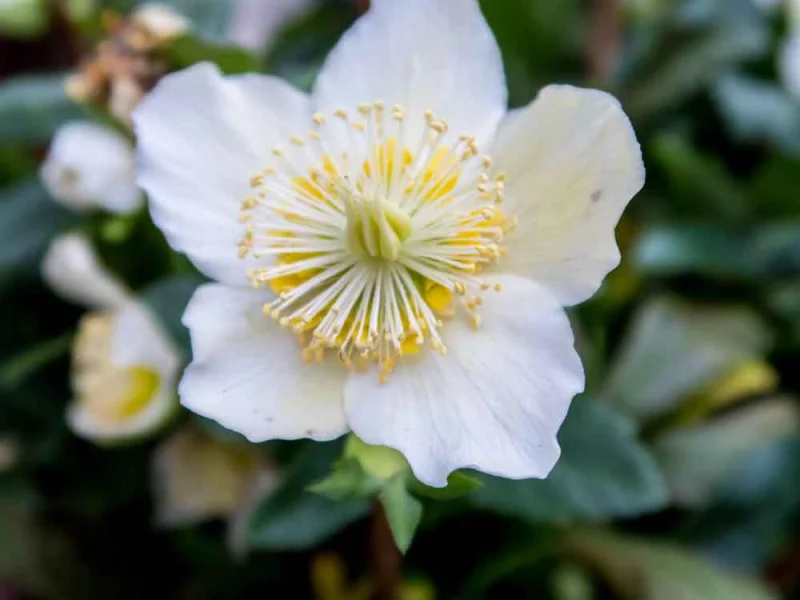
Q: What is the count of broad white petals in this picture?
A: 5